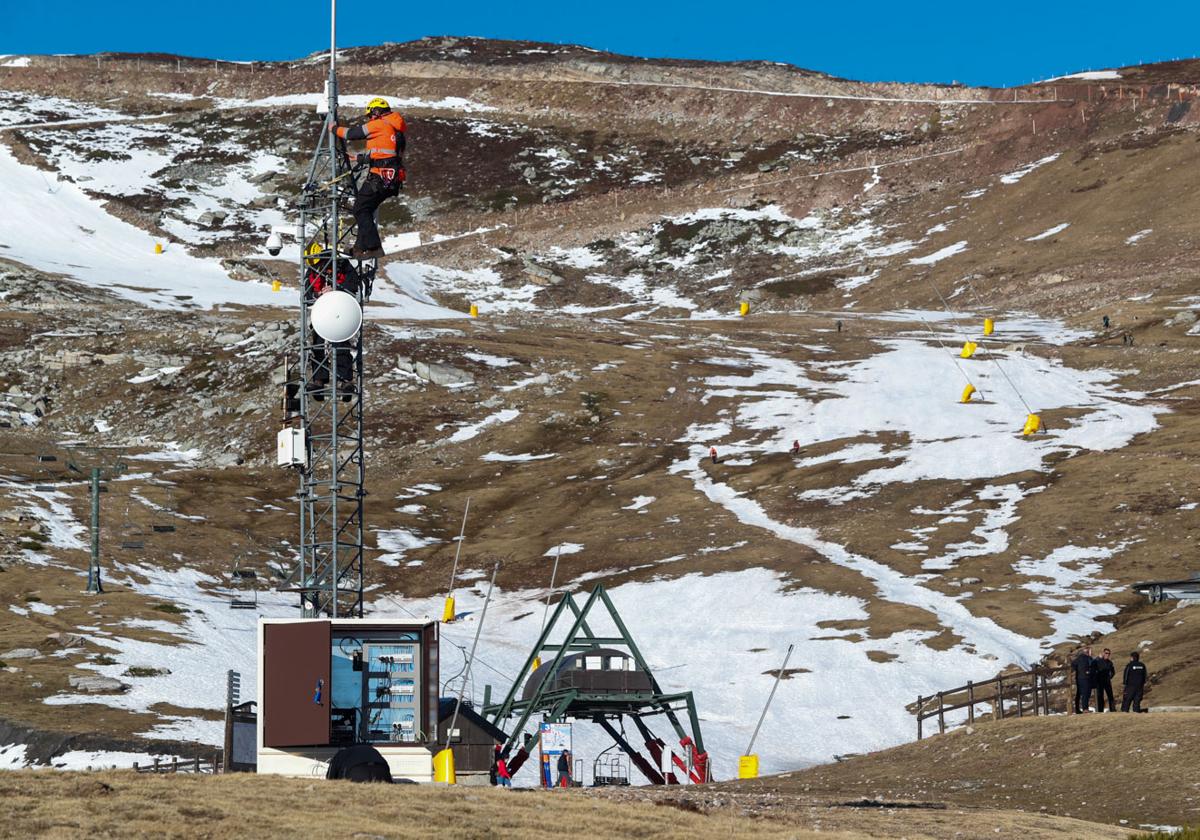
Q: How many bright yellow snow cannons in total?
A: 12